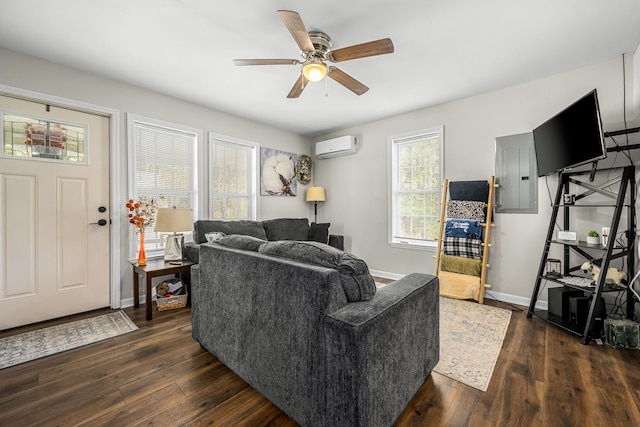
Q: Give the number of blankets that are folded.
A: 6